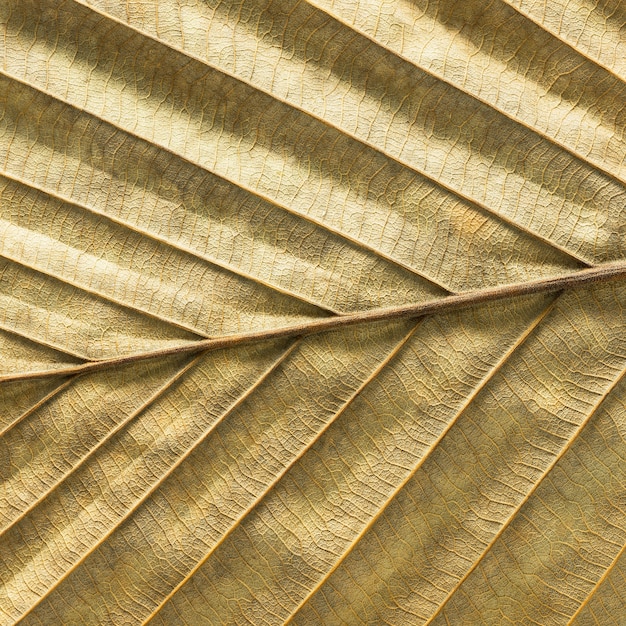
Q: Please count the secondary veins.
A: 14